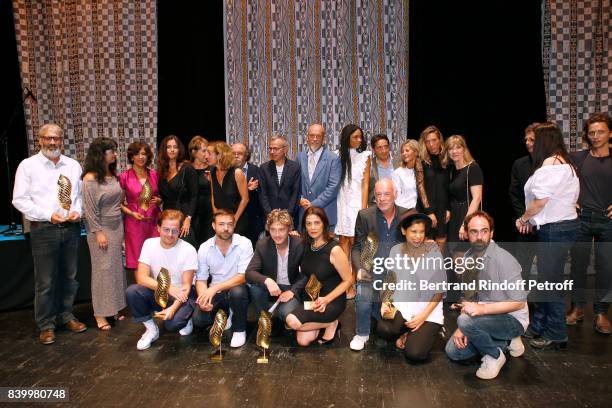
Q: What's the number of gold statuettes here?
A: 9